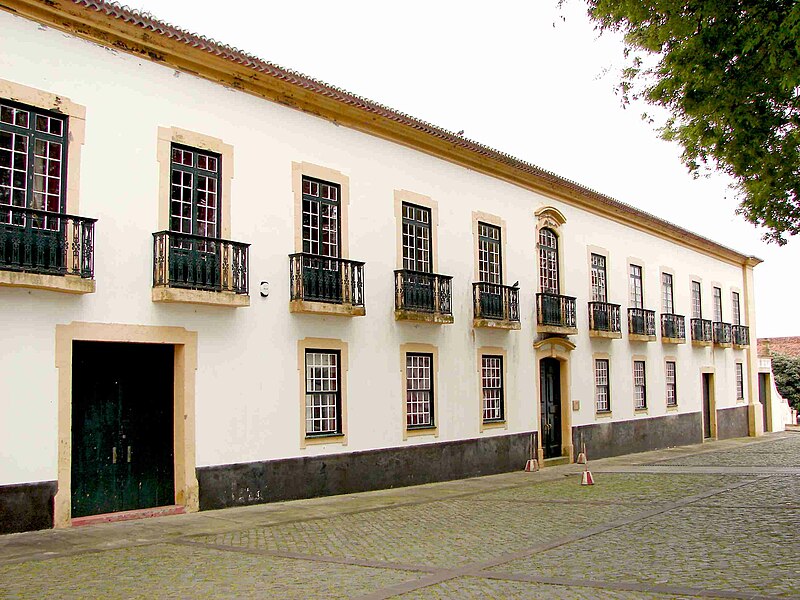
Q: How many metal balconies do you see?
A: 12